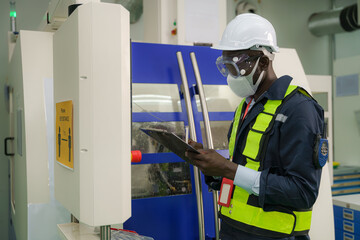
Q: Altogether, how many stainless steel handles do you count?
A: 2